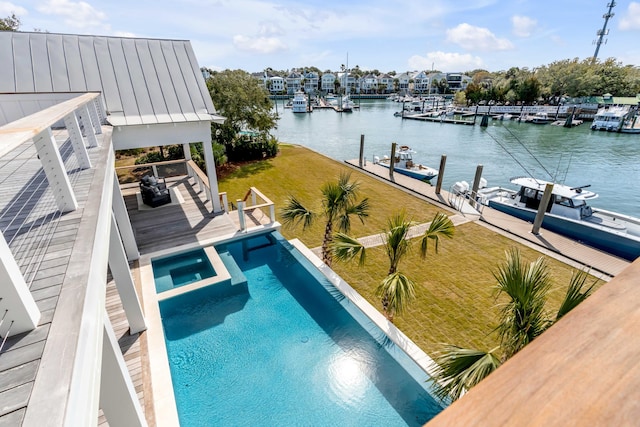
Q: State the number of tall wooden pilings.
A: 5